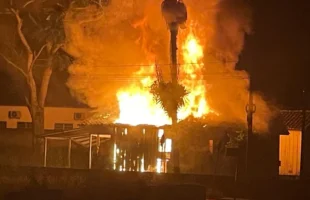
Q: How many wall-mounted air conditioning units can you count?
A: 2